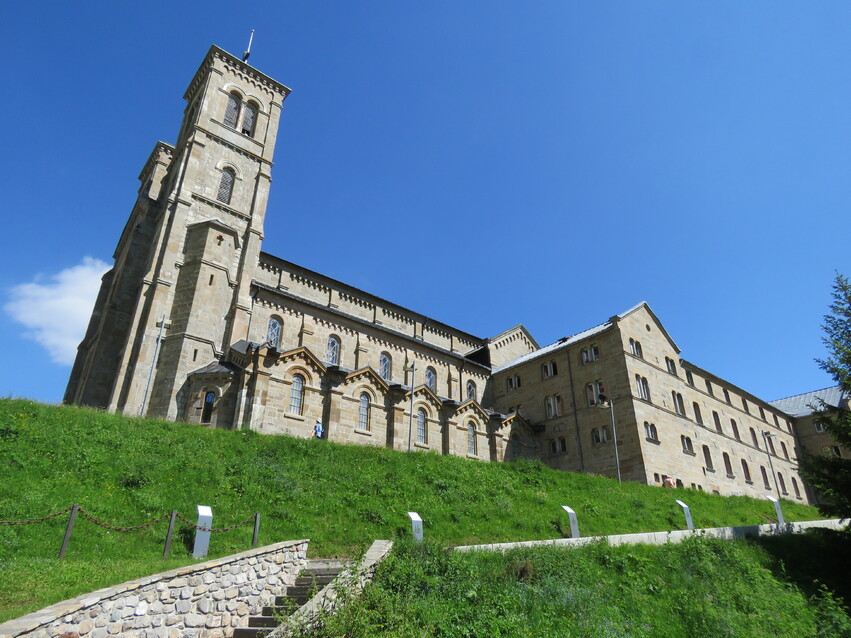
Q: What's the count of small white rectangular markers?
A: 5